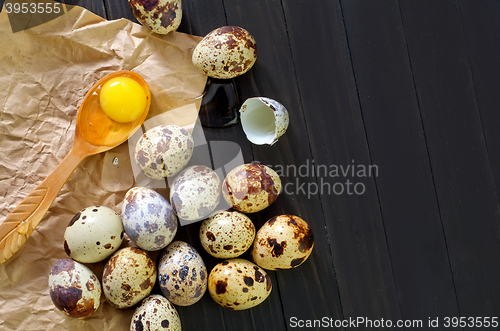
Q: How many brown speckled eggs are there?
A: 14